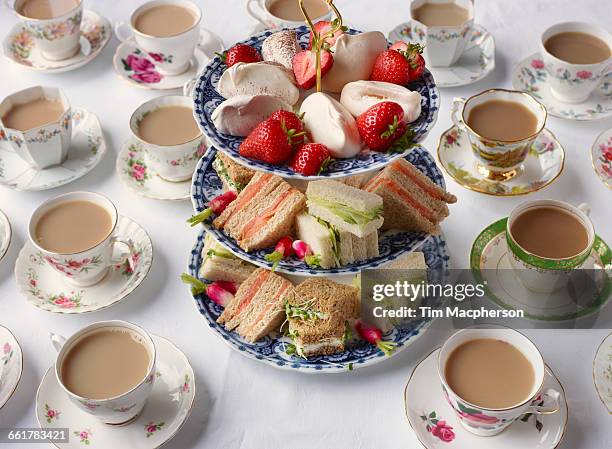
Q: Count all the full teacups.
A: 12